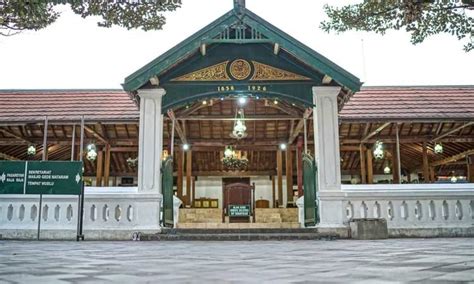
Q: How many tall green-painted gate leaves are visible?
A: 2